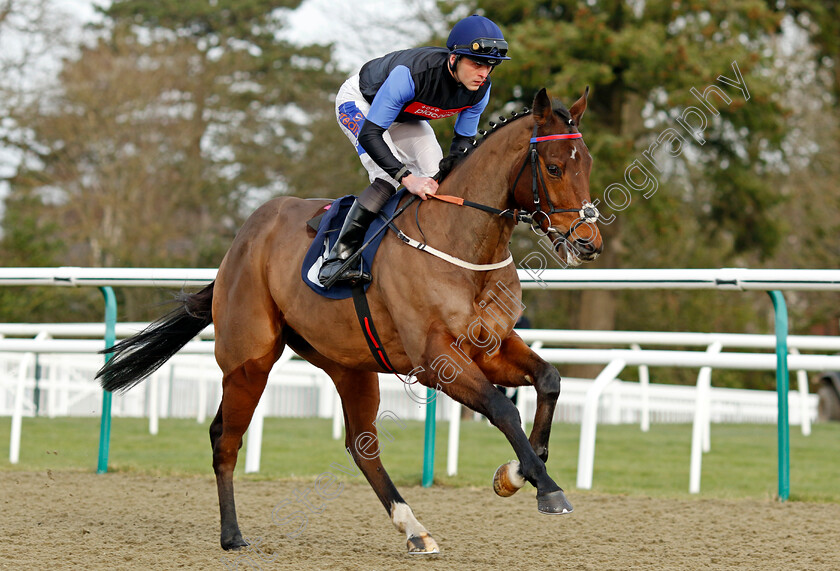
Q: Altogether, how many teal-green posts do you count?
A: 3